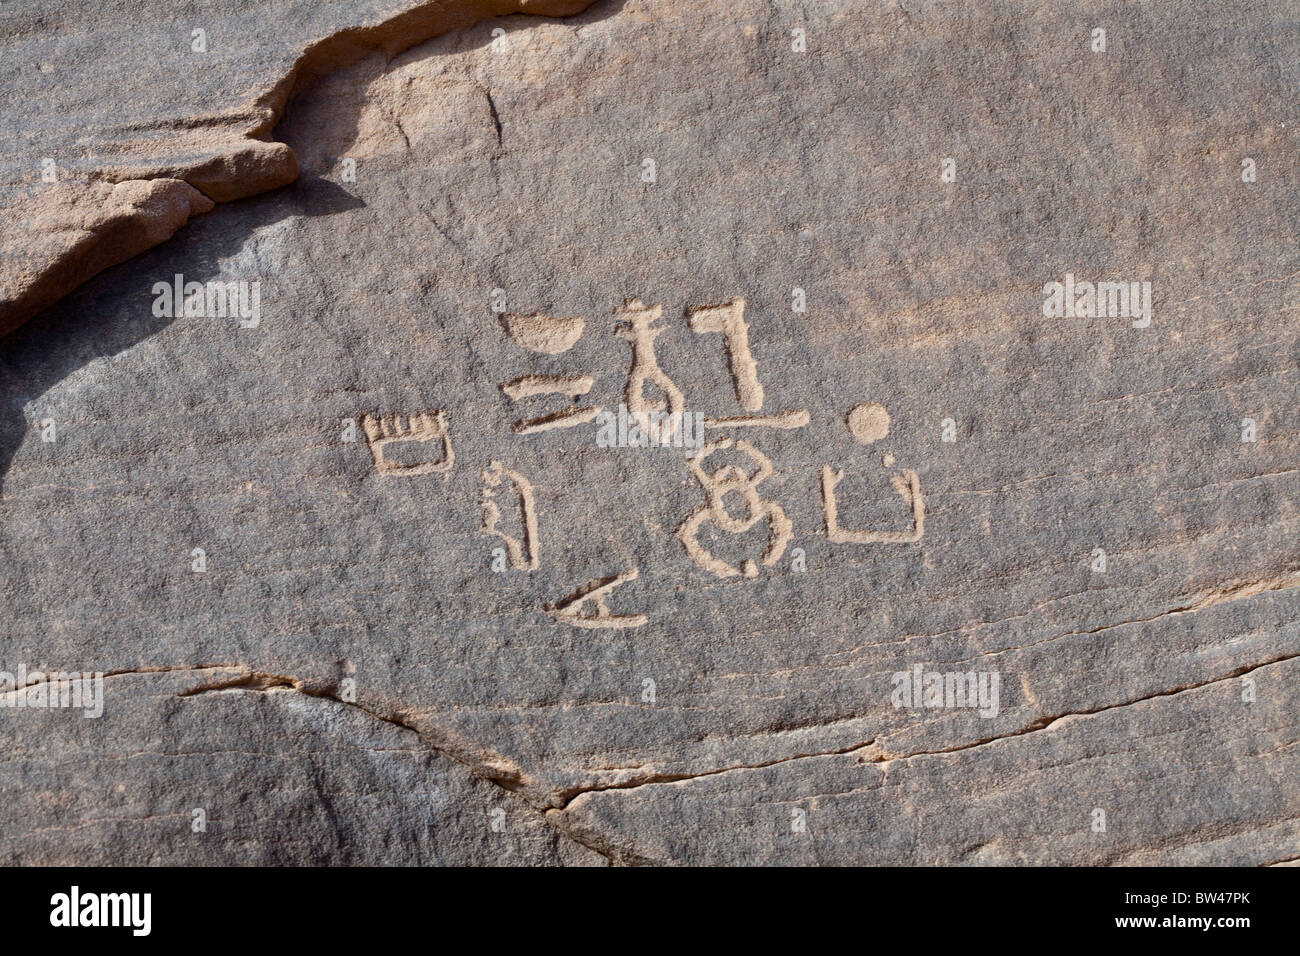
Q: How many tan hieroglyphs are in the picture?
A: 12